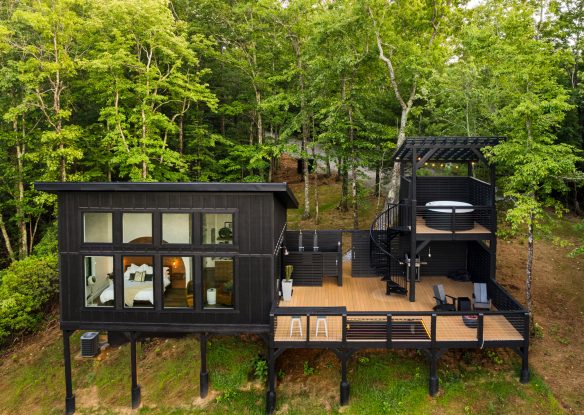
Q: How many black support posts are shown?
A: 7